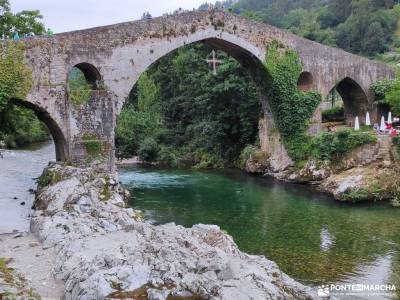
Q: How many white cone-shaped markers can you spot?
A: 4